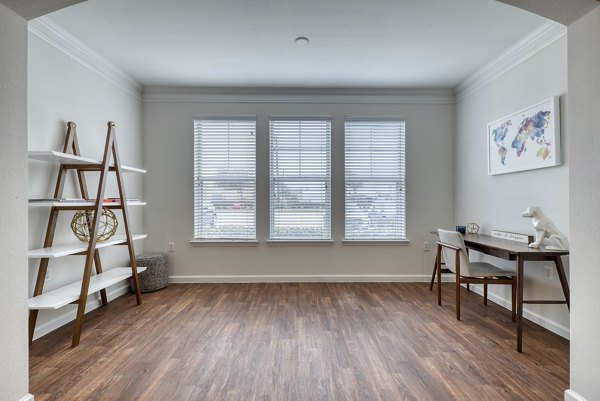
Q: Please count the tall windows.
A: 3